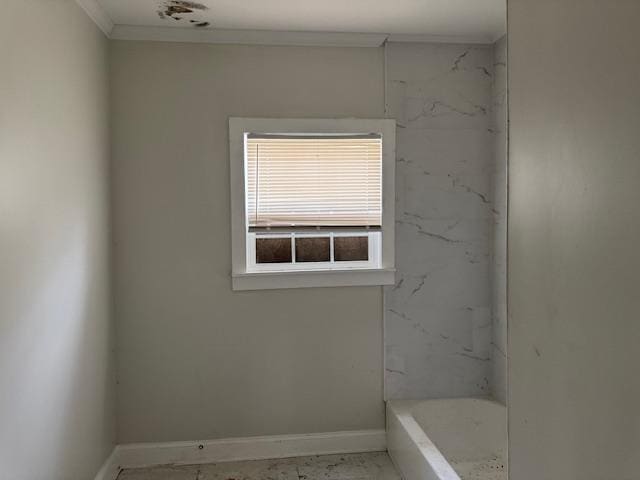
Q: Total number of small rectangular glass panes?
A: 3